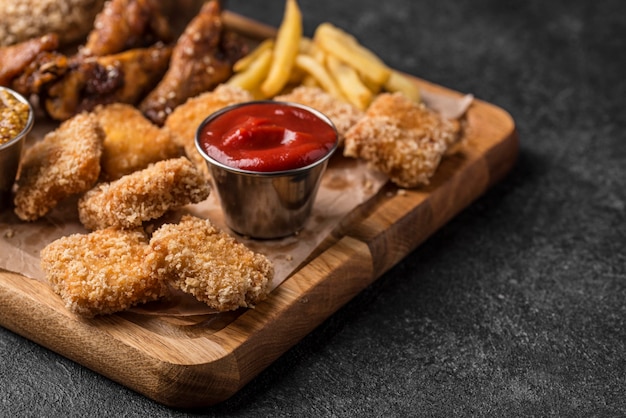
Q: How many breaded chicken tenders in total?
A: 8